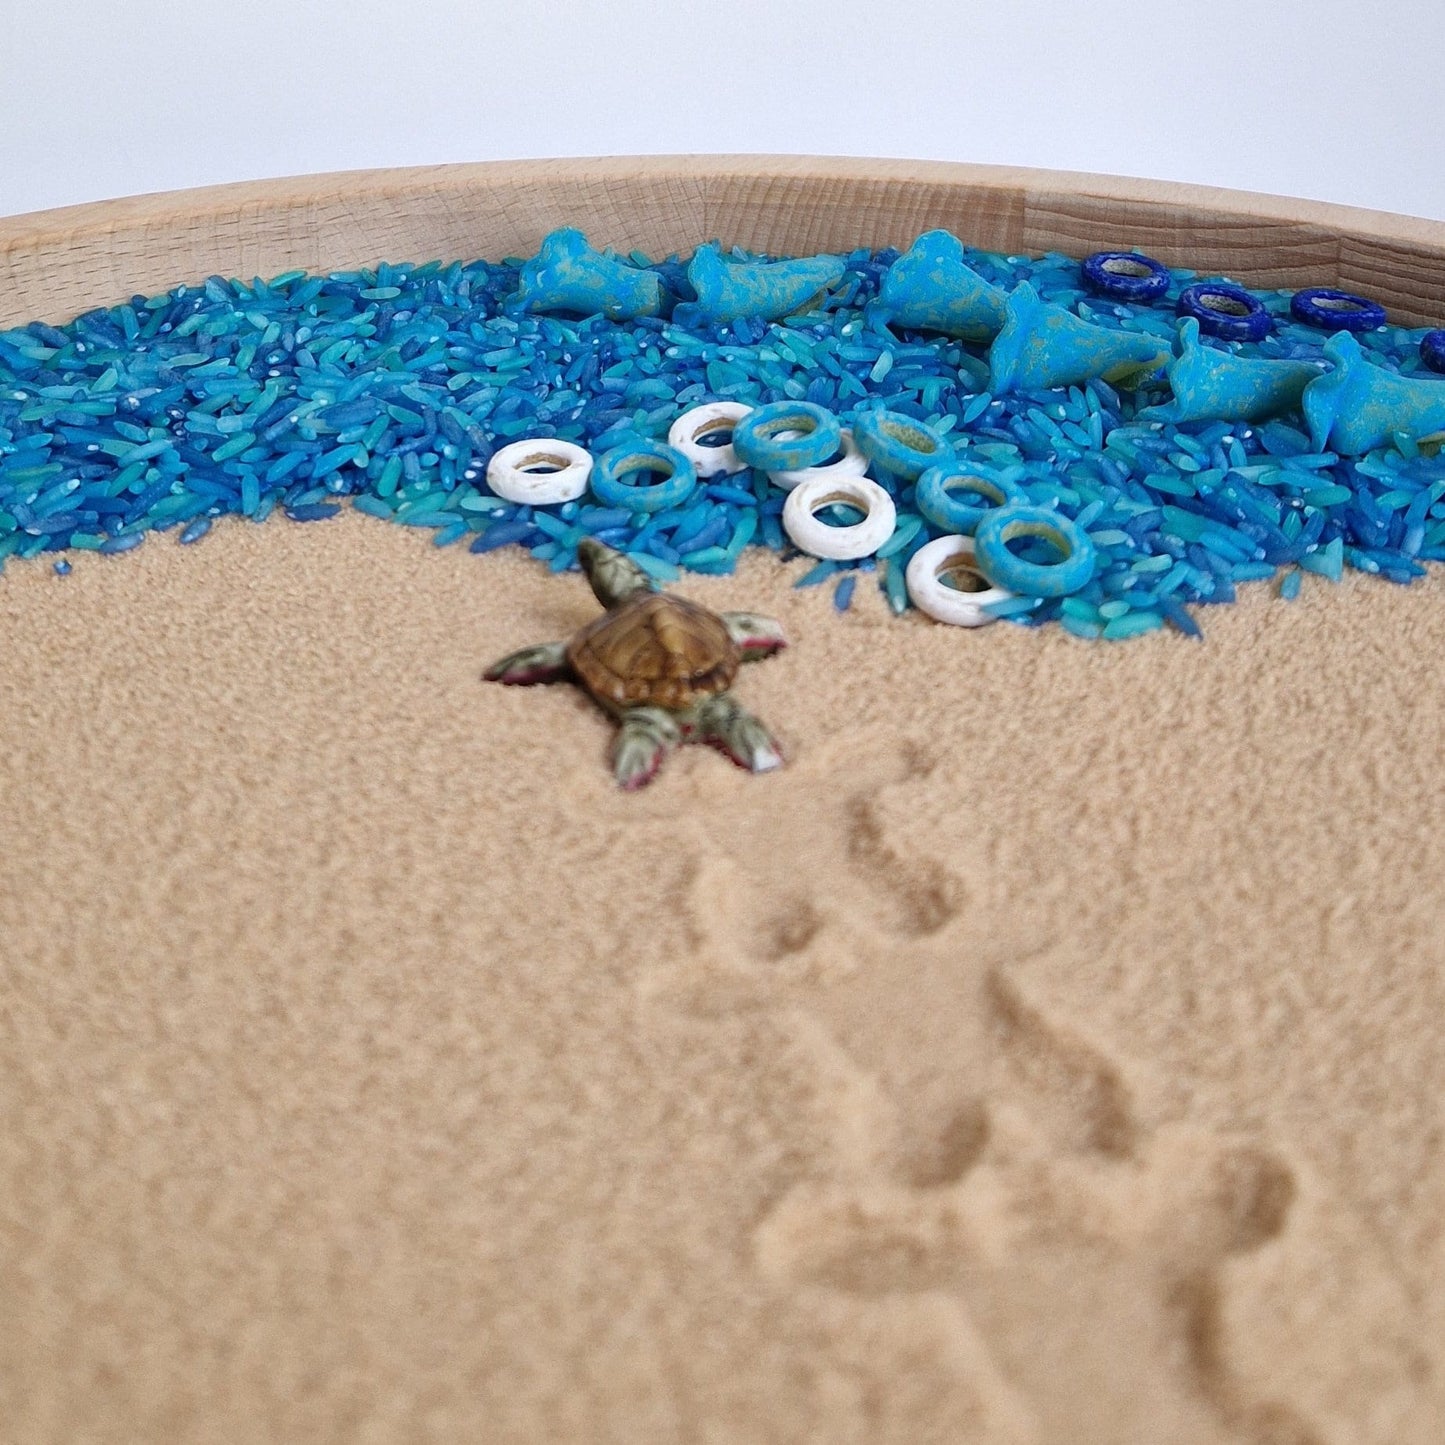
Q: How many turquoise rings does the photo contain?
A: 5